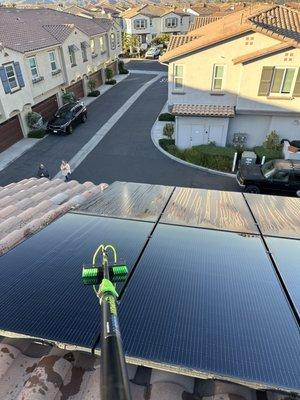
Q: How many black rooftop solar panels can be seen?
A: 6